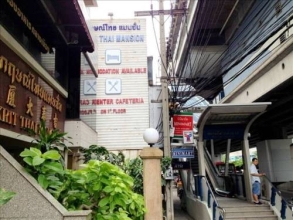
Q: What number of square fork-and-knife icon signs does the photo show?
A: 2